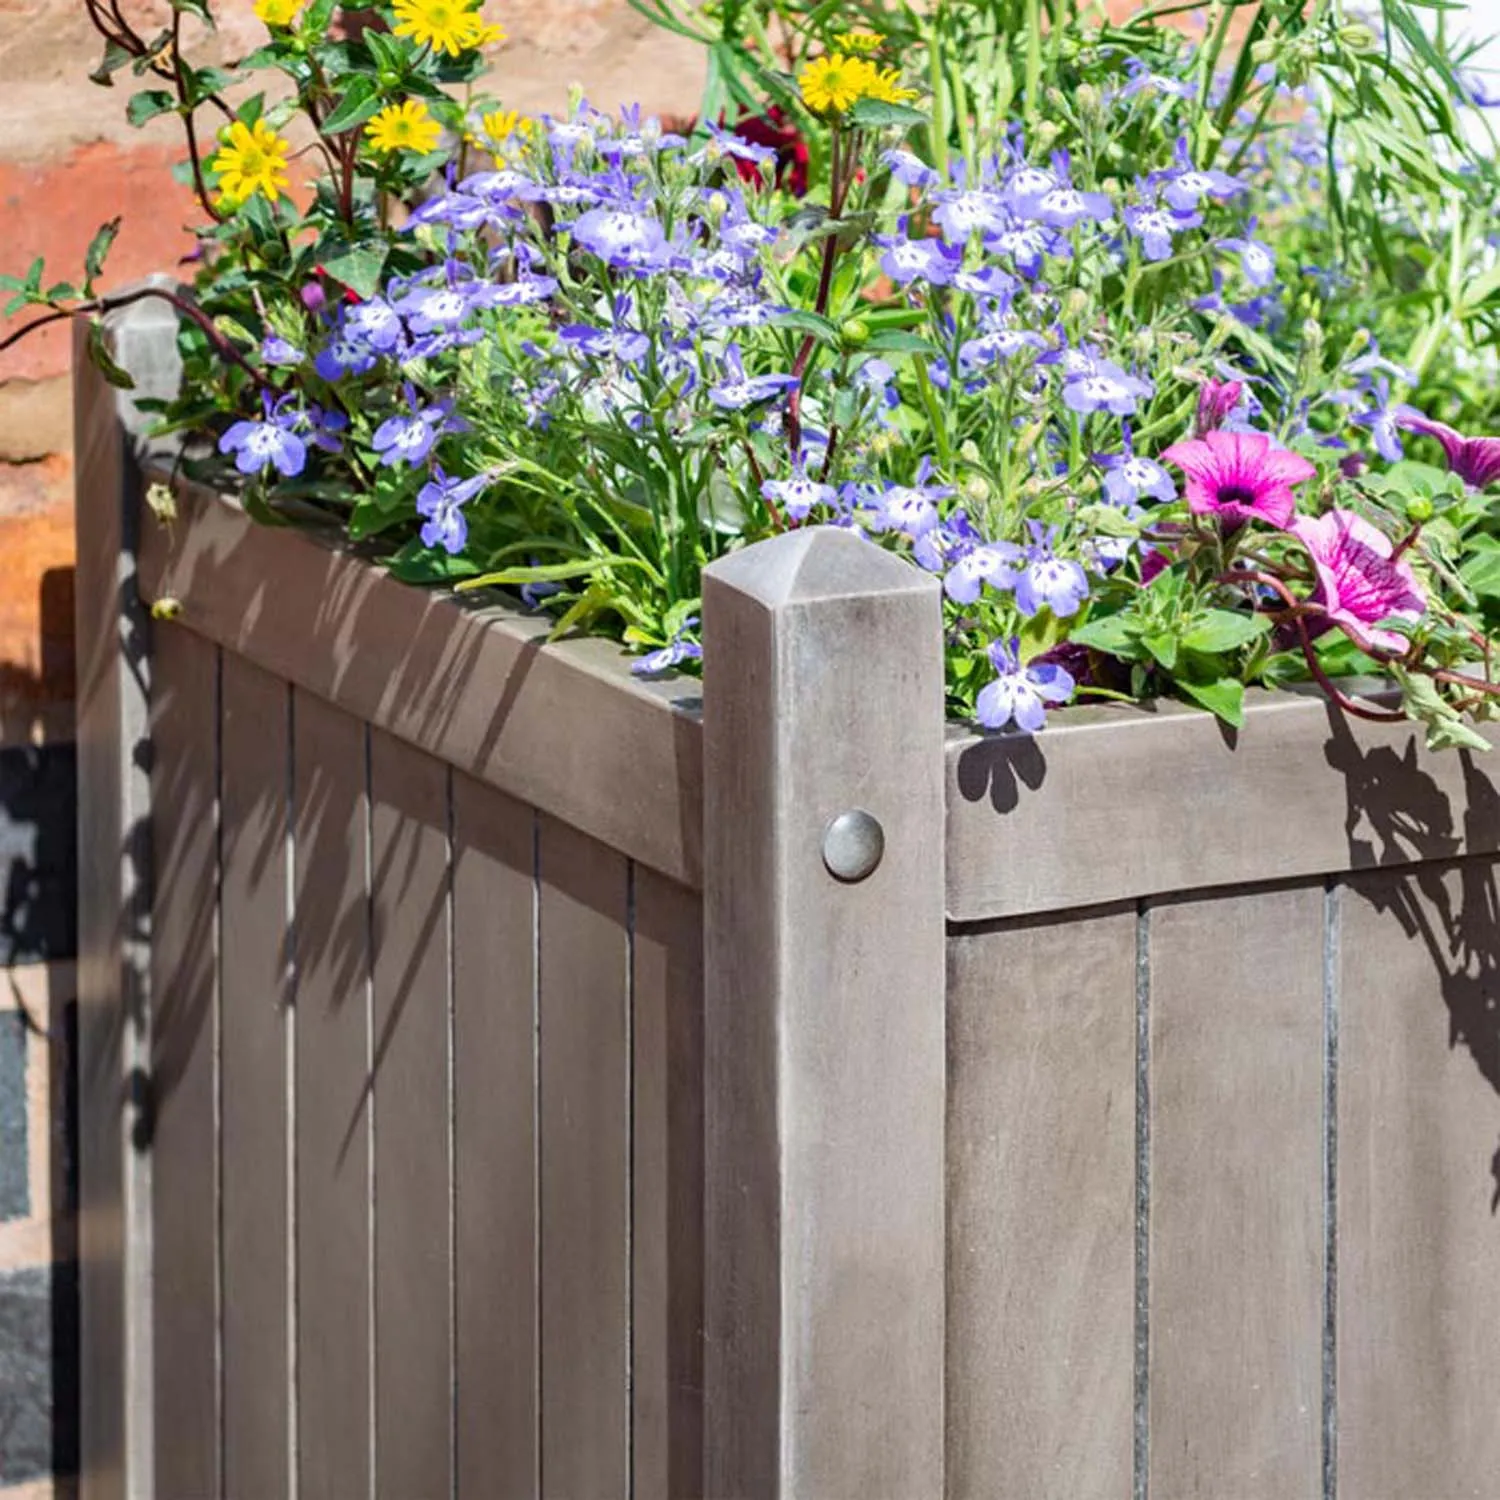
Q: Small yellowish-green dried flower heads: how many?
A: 2